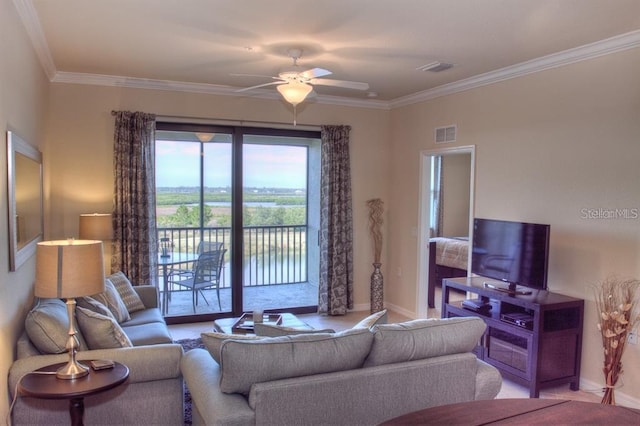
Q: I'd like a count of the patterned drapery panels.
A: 2